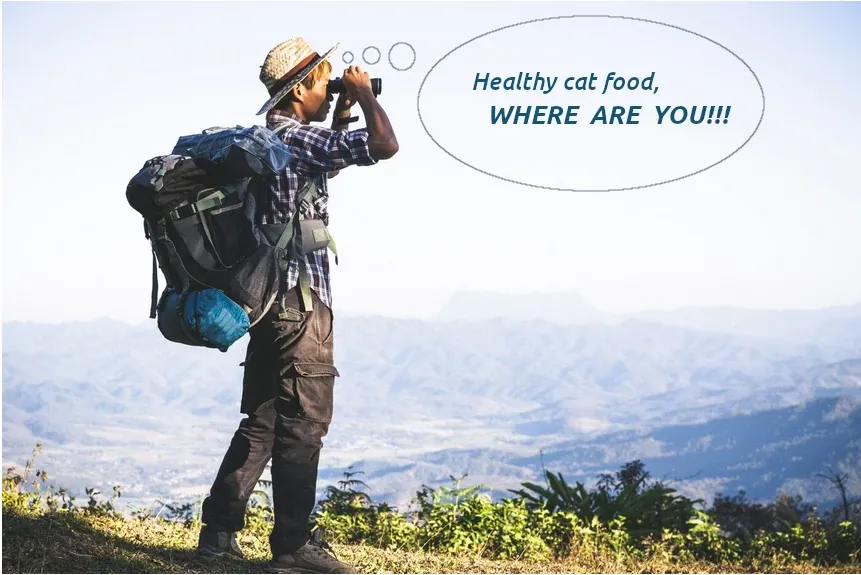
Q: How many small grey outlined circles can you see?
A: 3